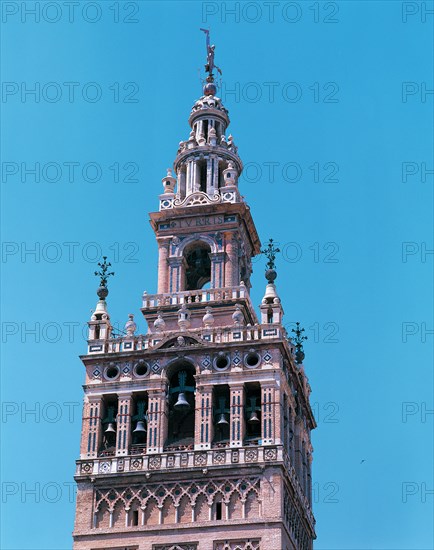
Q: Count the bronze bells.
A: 5